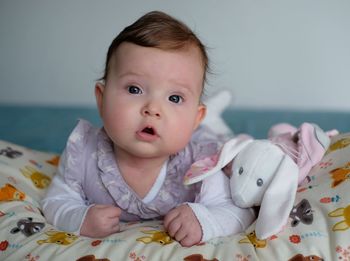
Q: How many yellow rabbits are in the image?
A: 6